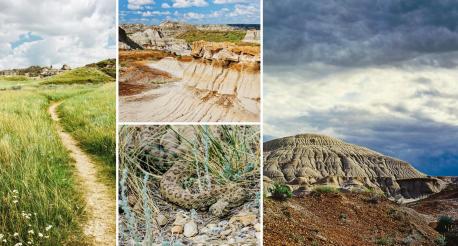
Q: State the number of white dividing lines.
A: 3